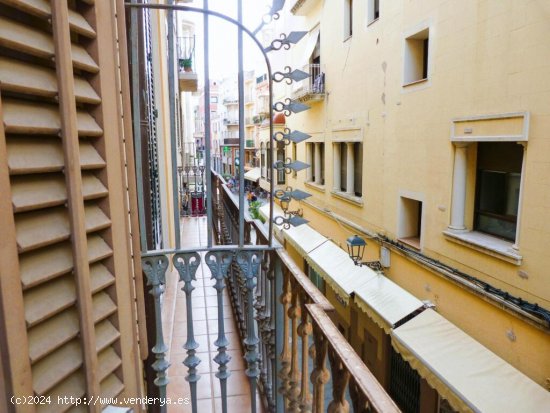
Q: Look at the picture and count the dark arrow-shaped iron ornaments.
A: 8